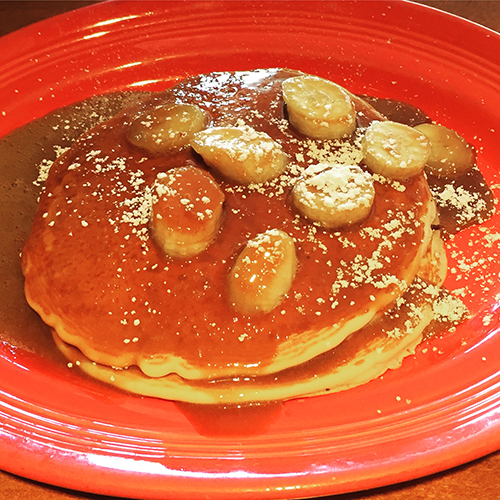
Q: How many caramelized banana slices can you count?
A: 8